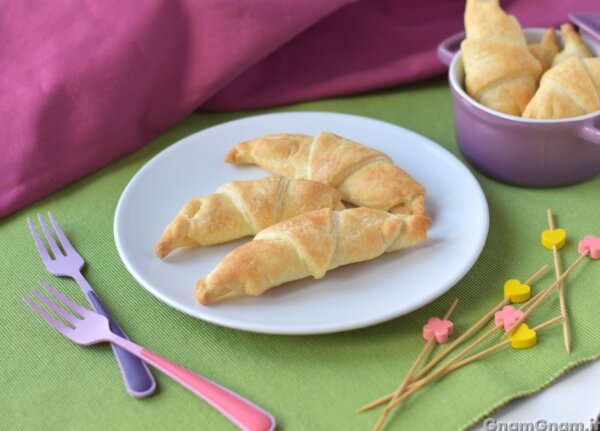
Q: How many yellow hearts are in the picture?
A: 3